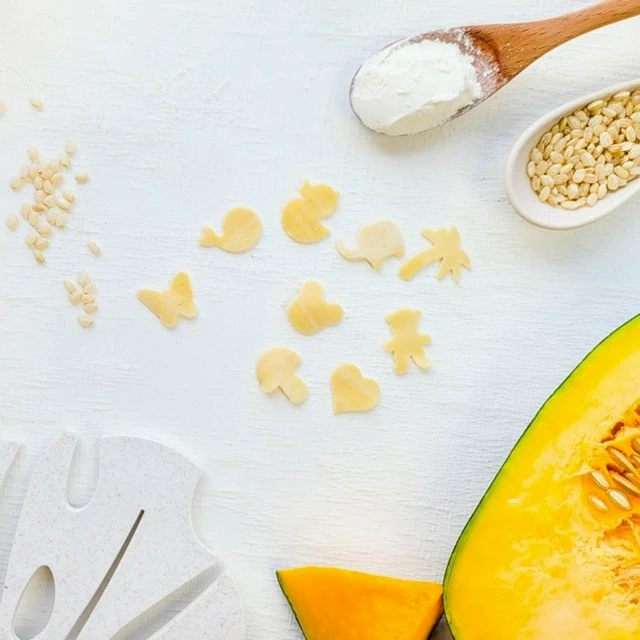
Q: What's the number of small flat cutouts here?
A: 9